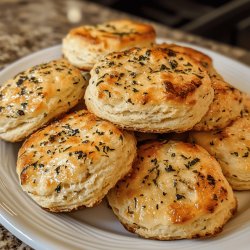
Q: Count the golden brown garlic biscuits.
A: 8